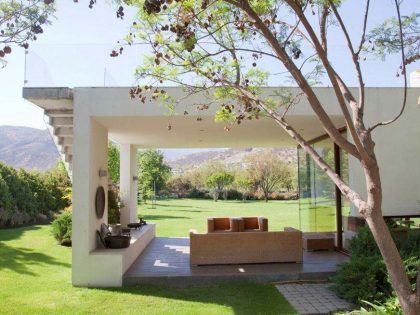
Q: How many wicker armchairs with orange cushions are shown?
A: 2